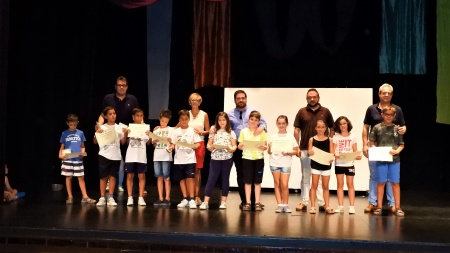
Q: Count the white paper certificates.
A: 11